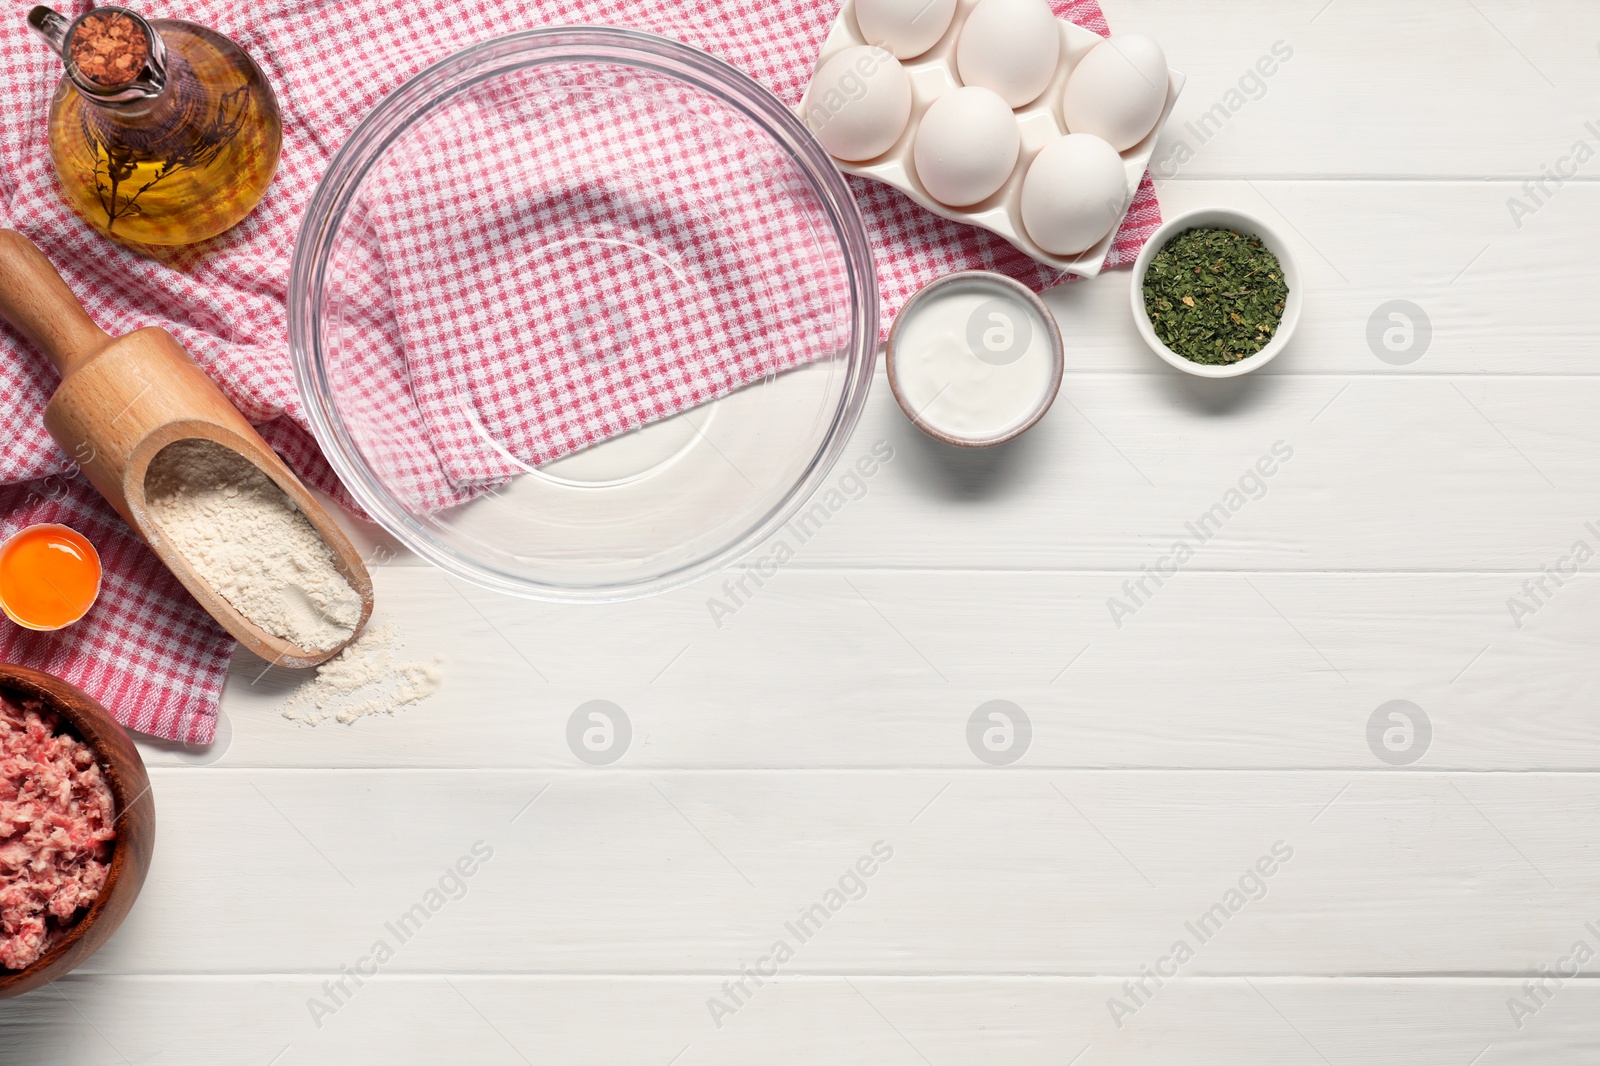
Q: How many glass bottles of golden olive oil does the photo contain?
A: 1